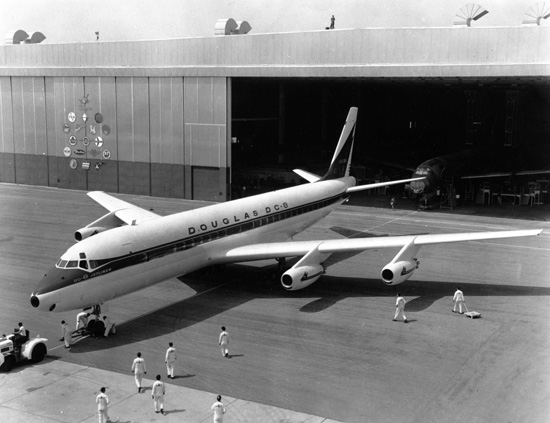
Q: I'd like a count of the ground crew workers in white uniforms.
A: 11